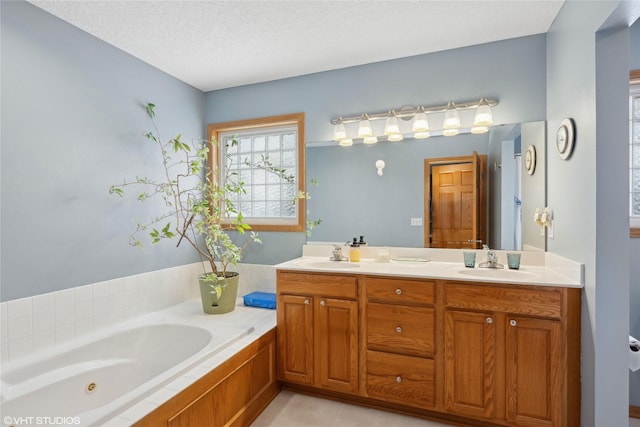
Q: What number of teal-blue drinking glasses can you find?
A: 2